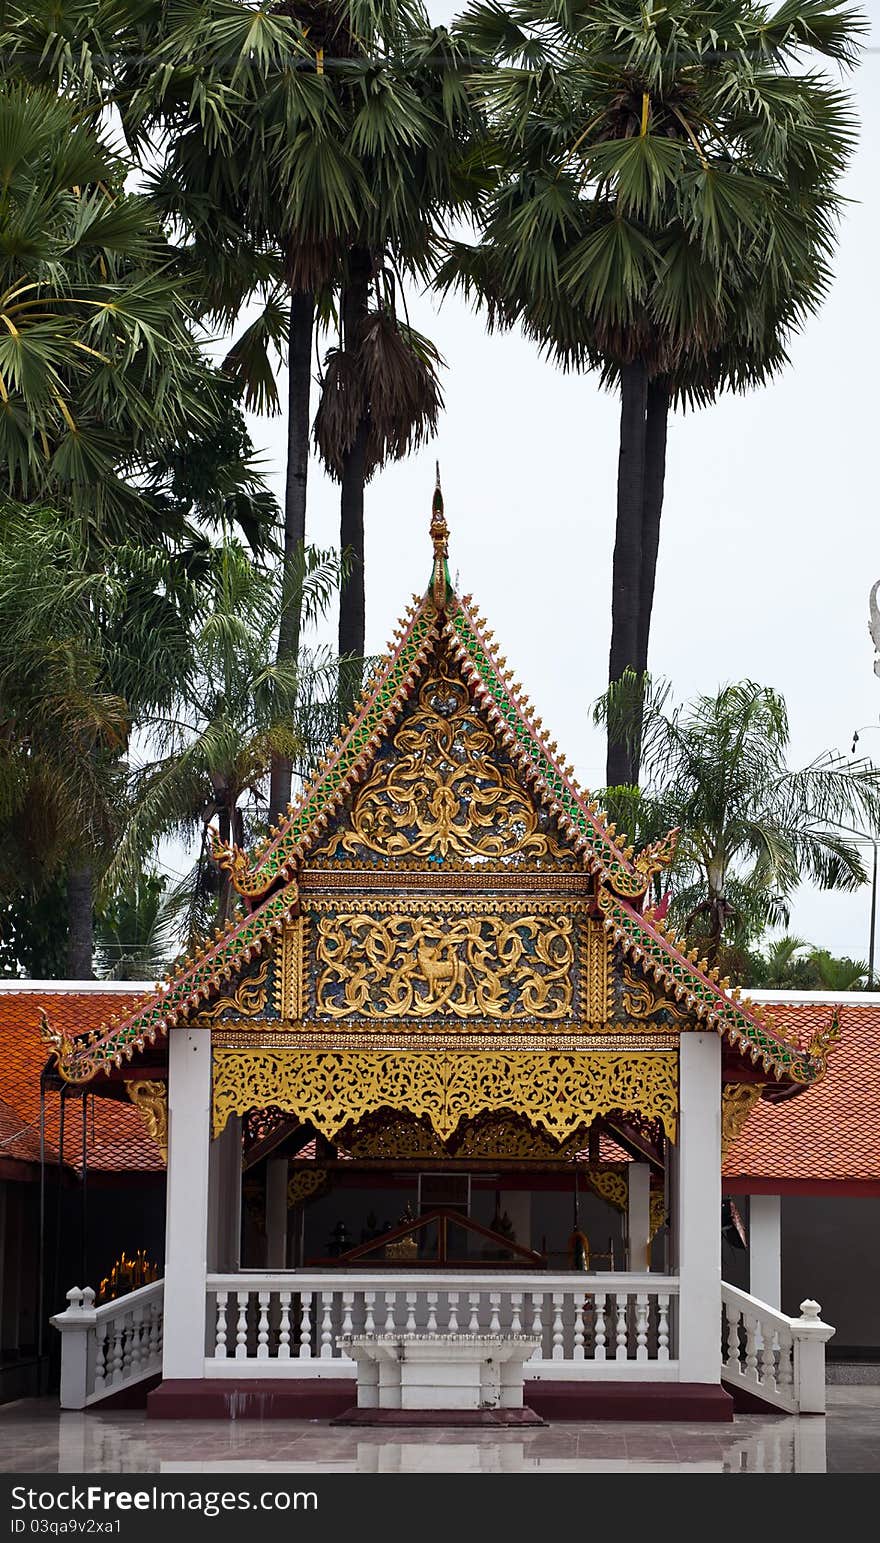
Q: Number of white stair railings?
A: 2